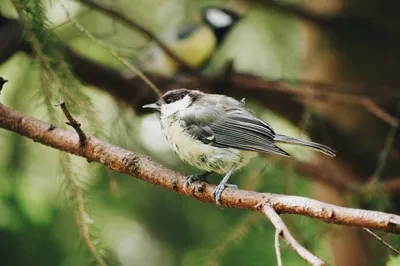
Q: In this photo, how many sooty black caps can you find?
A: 2